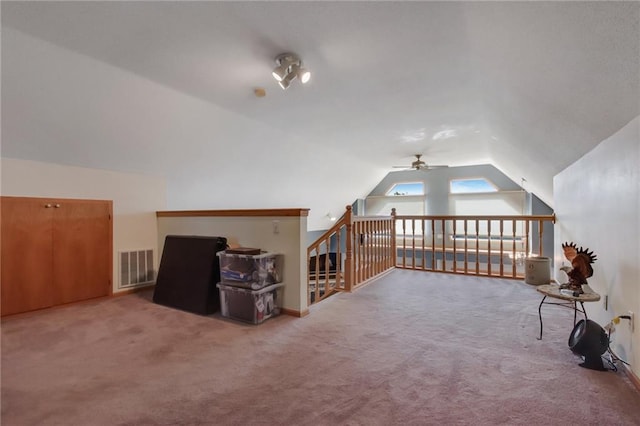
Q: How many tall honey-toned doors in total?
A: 2